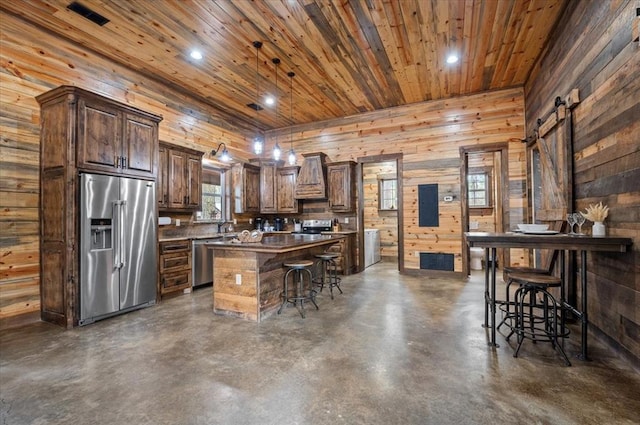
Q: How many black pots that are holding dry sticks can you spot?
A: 0